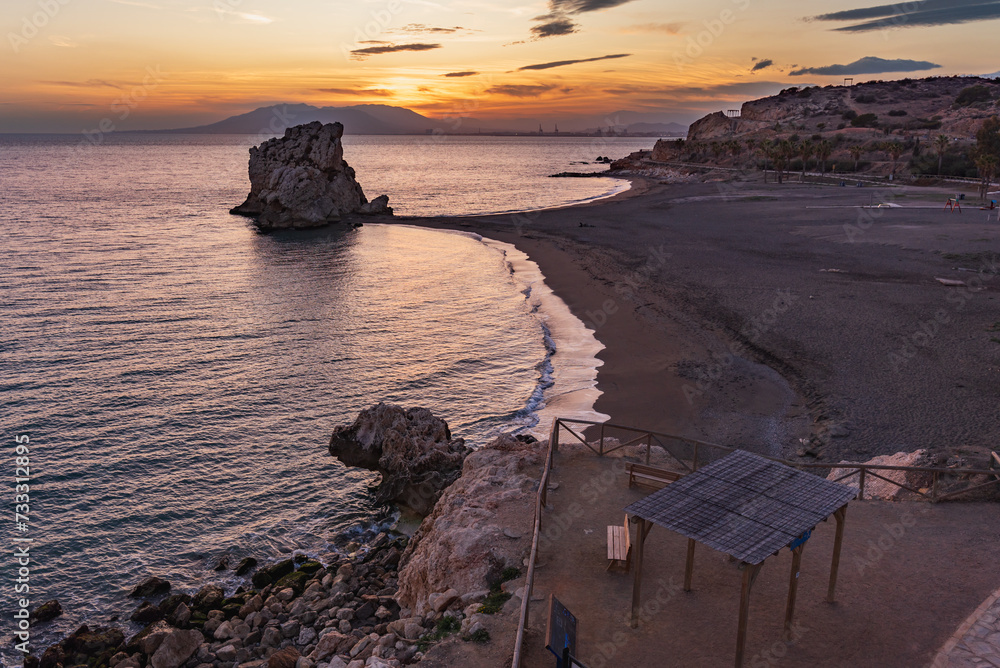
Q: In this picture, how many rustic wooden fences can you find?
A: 1